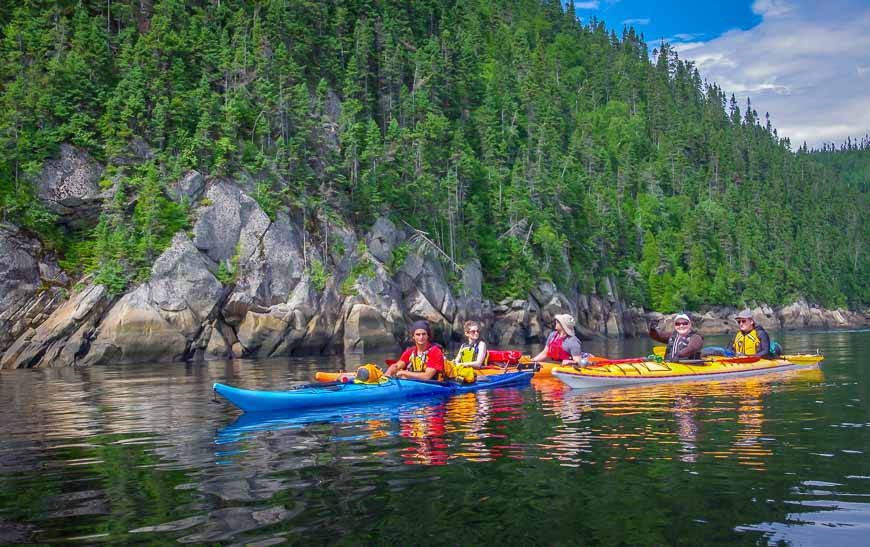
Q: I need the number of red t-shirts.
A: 1